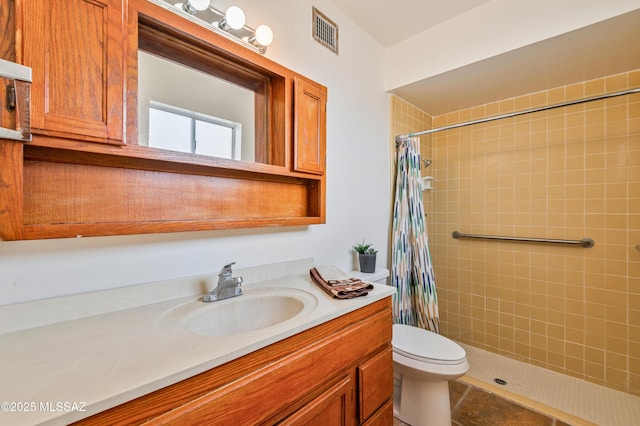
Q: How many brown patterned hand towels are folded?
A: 1